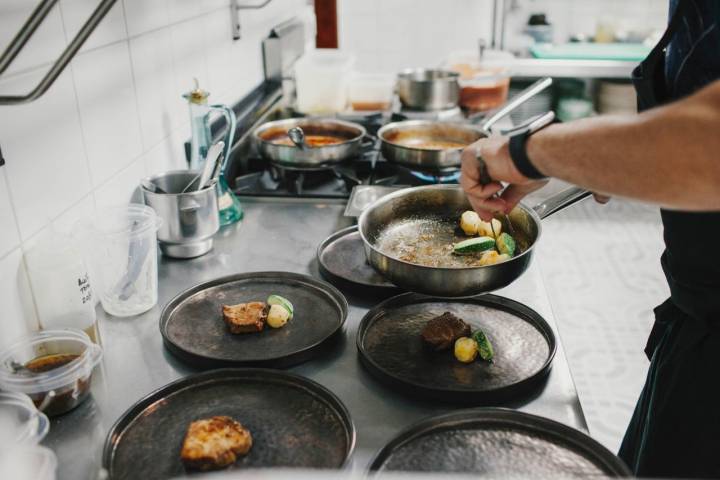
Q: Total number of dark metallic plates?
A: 5